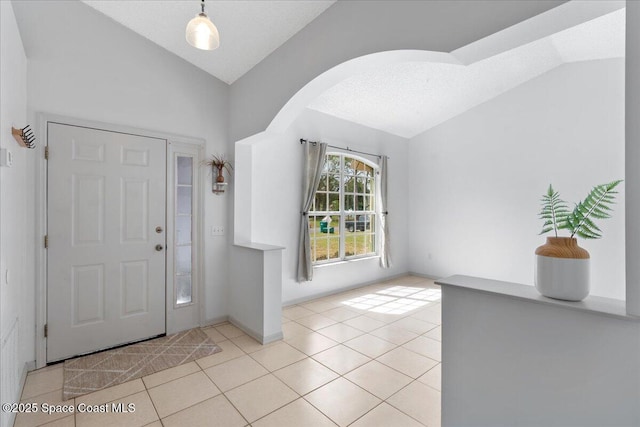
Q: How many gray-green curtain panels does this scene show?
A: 2